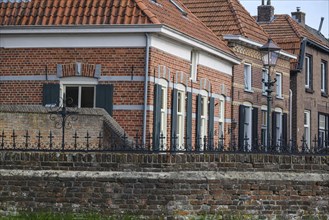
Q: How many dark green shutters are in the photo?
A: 11